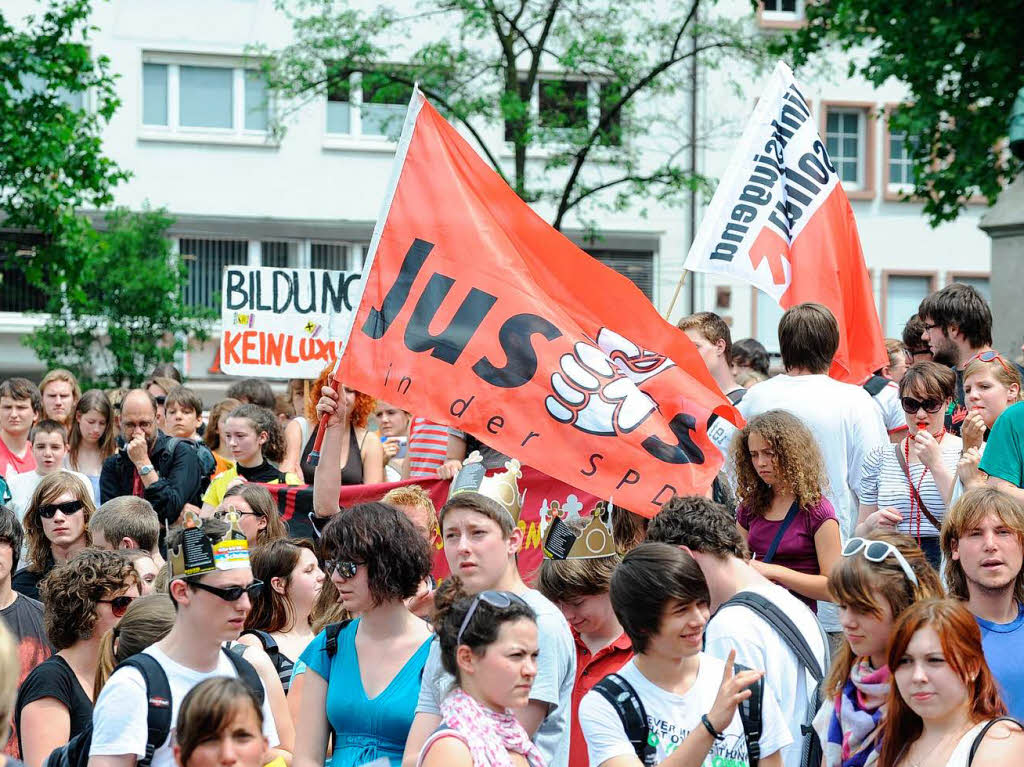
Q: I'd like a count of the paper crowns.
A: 3